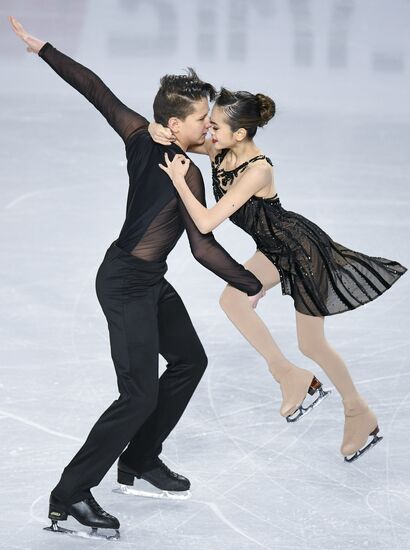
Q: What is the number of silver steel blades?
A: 4